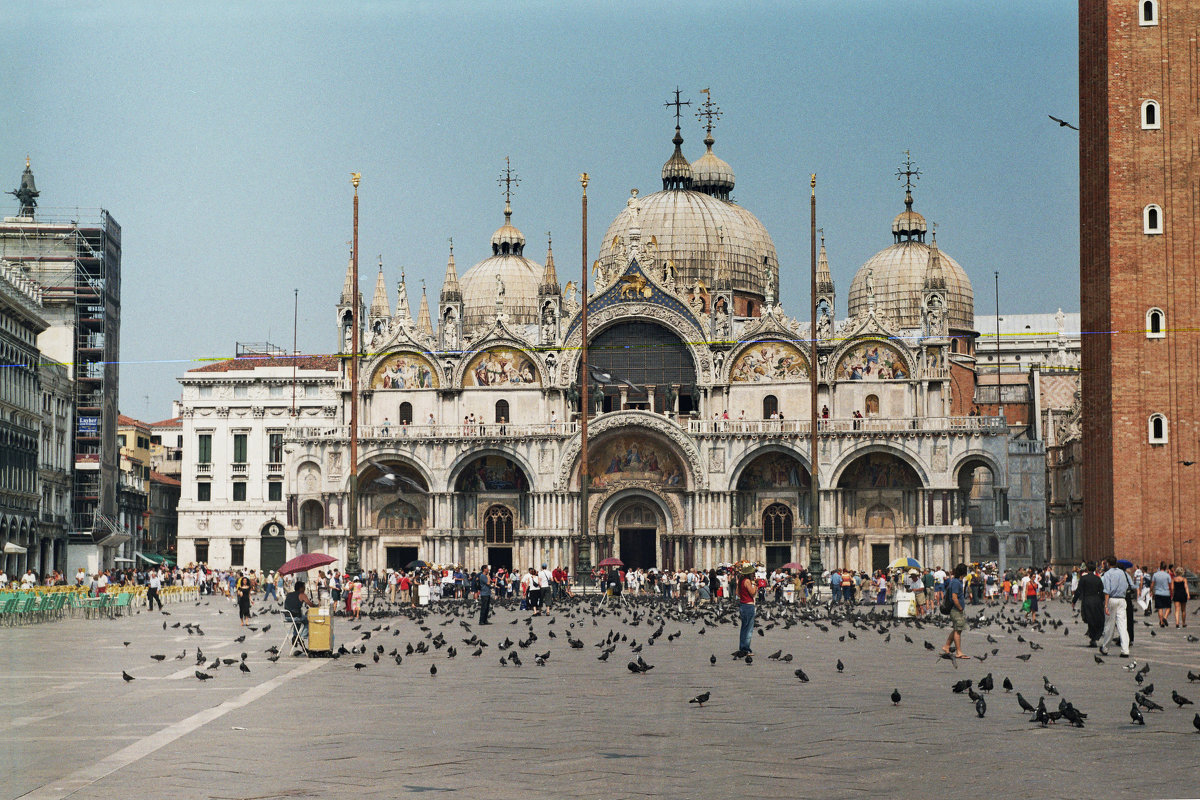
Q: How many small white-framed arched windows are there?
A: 5